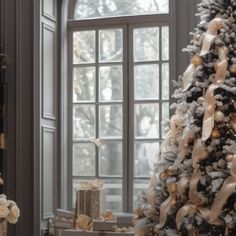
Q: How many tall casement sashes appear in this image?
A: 2